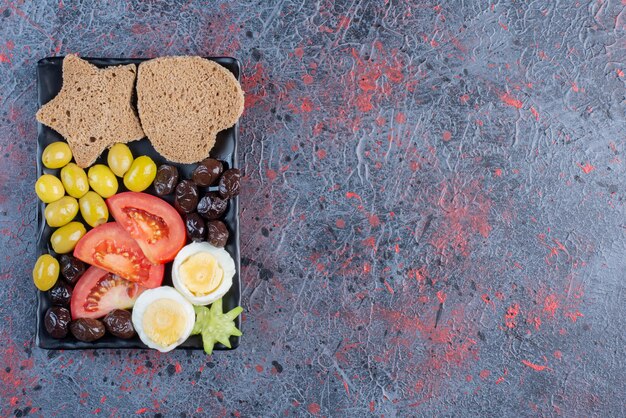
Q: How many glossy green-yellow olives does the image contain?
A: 10